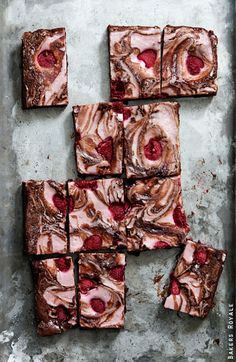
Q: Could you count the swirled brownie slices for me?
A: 11